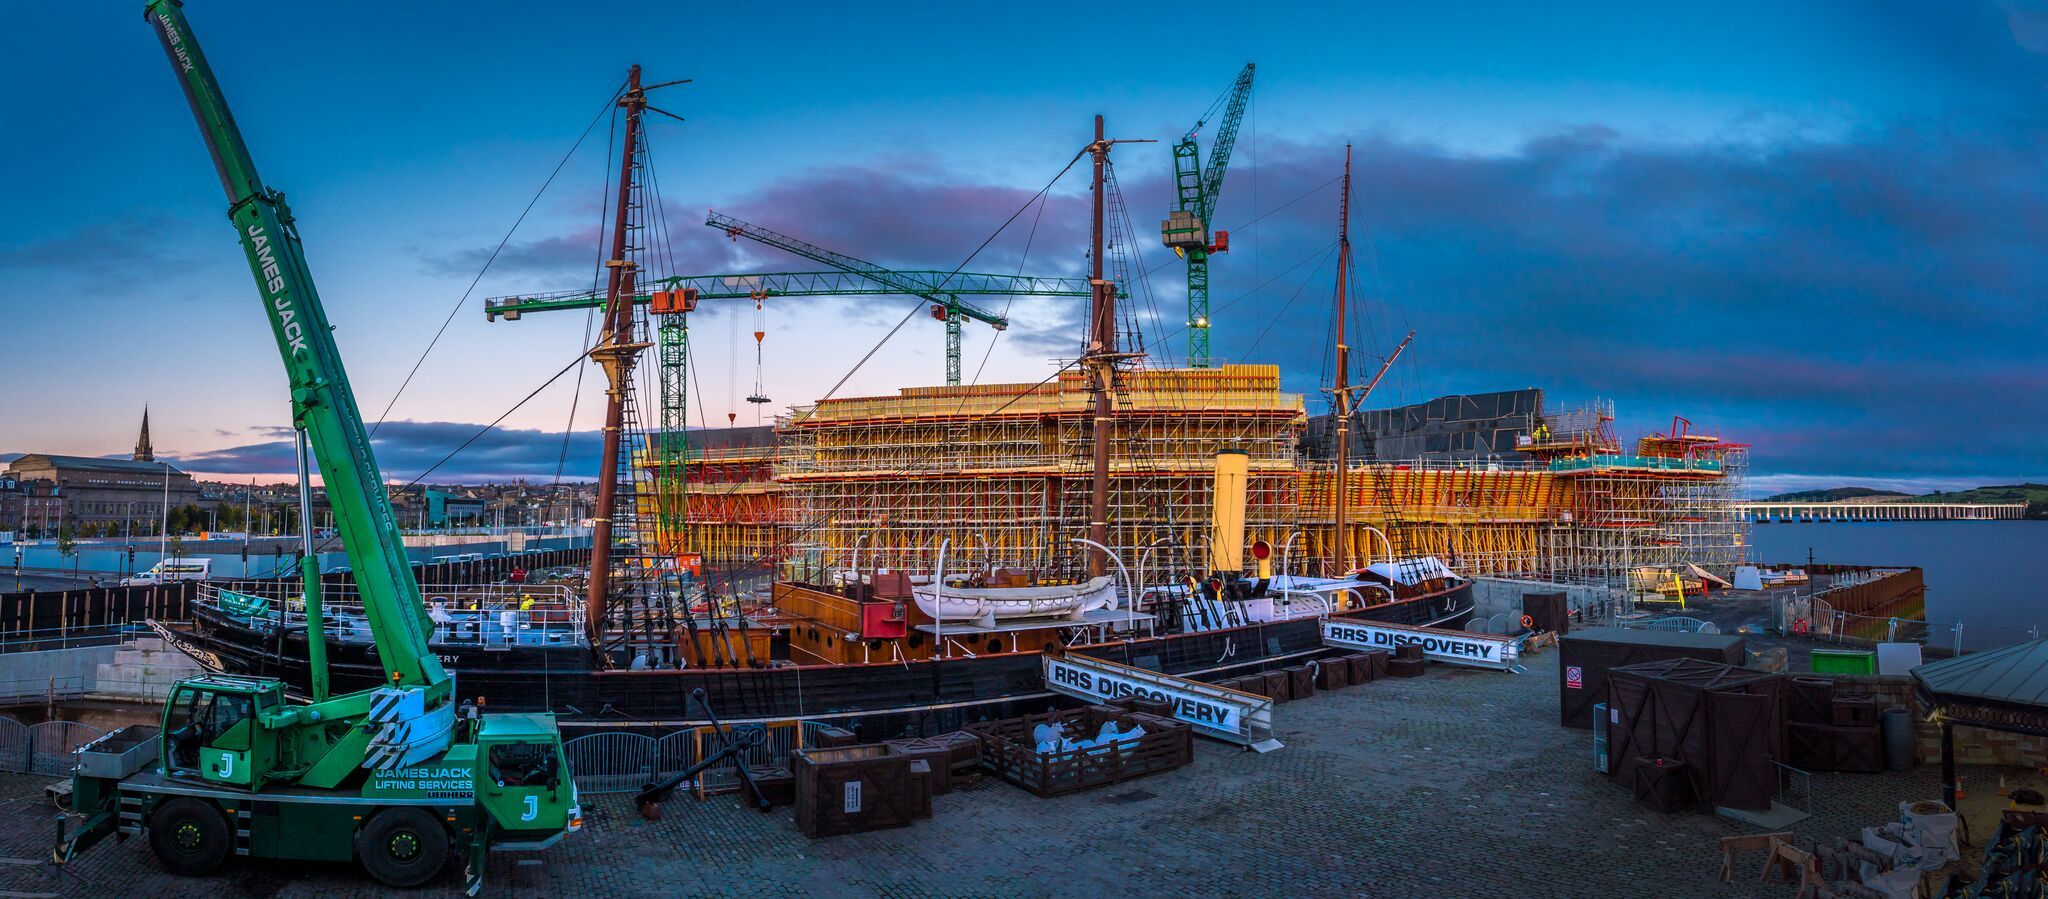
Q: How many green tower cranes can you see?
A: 3